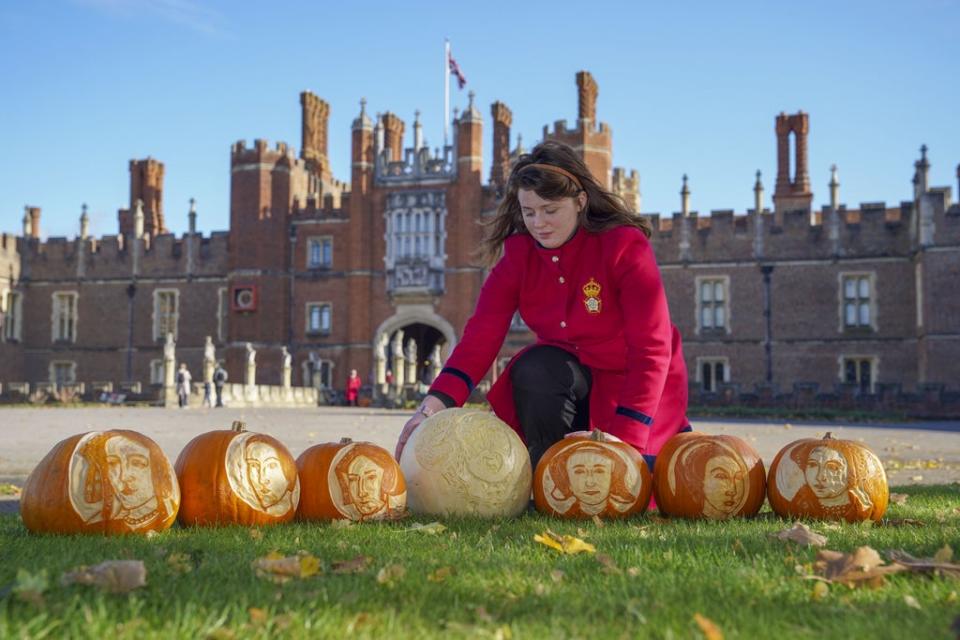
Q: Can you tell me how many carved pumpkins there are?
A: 7